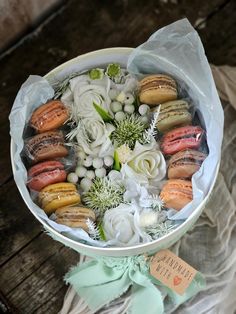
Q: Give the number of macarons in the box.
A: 10